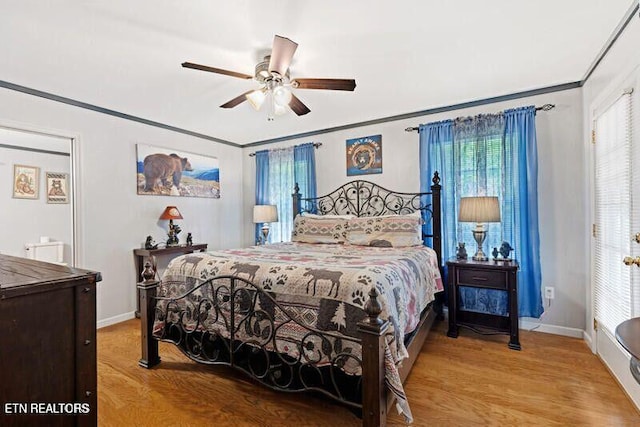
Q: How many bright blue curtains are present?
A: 4